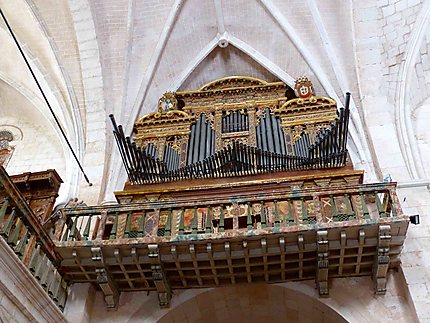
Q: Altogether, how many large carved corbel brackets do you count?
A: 4